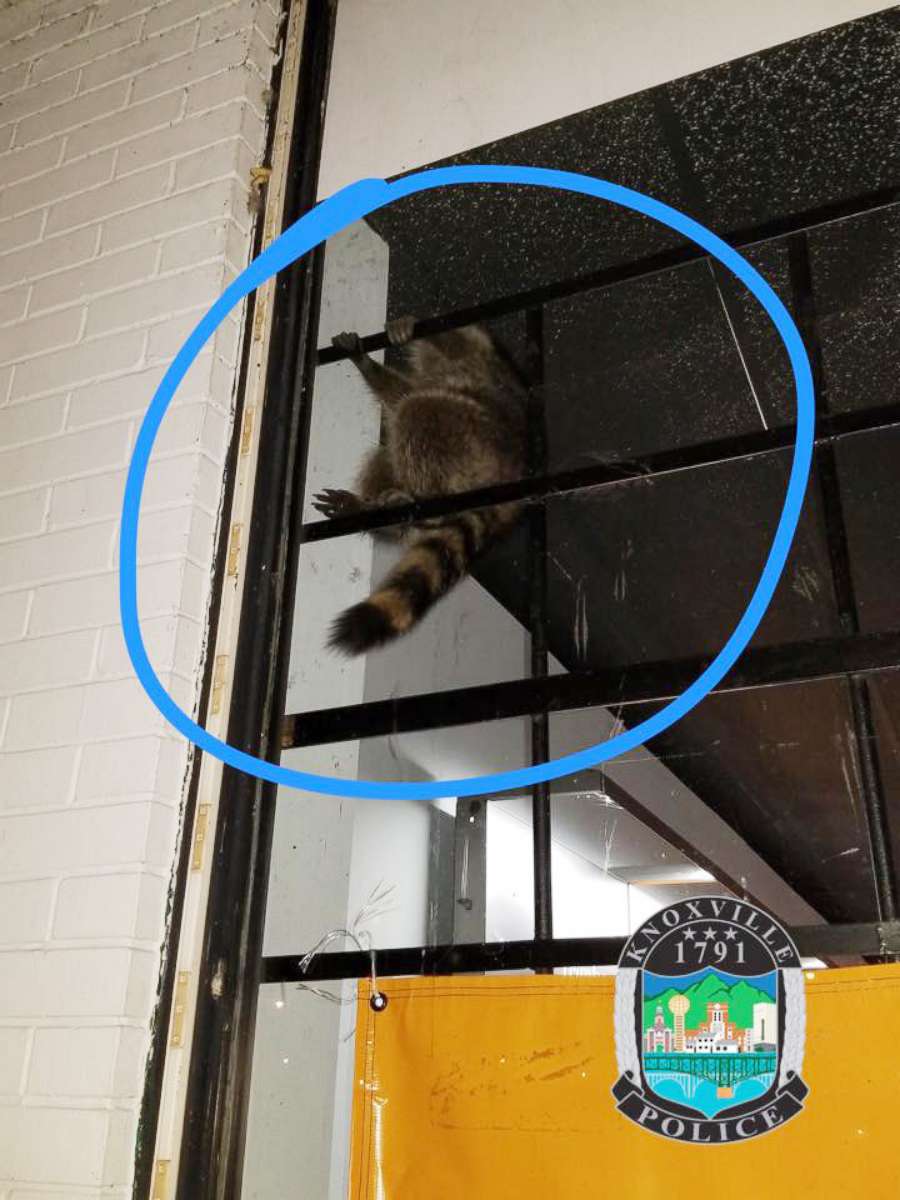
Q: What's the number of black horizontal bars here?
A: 4